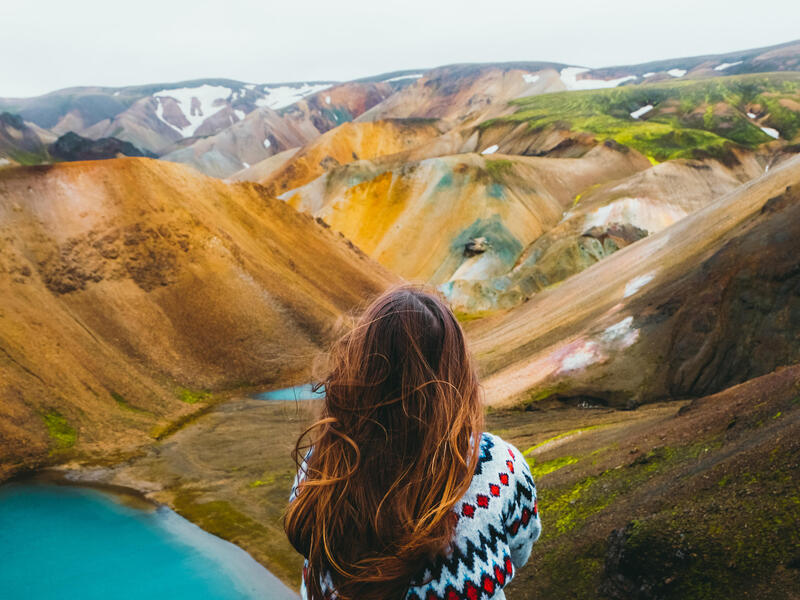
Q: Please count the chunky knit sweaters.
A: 1